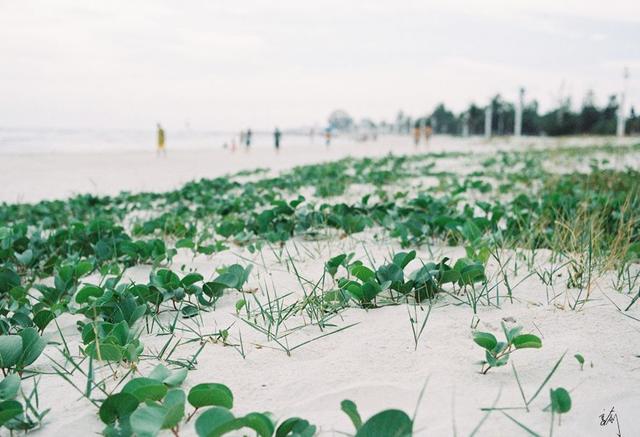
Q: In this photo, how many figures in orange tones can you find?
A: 2